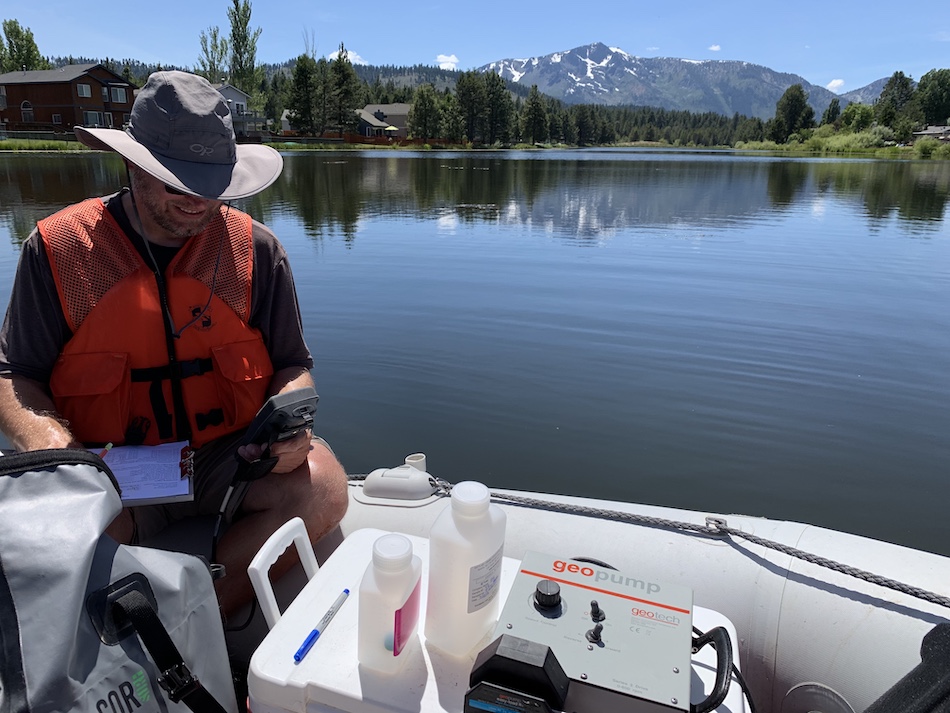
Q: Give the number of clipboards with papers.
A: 1